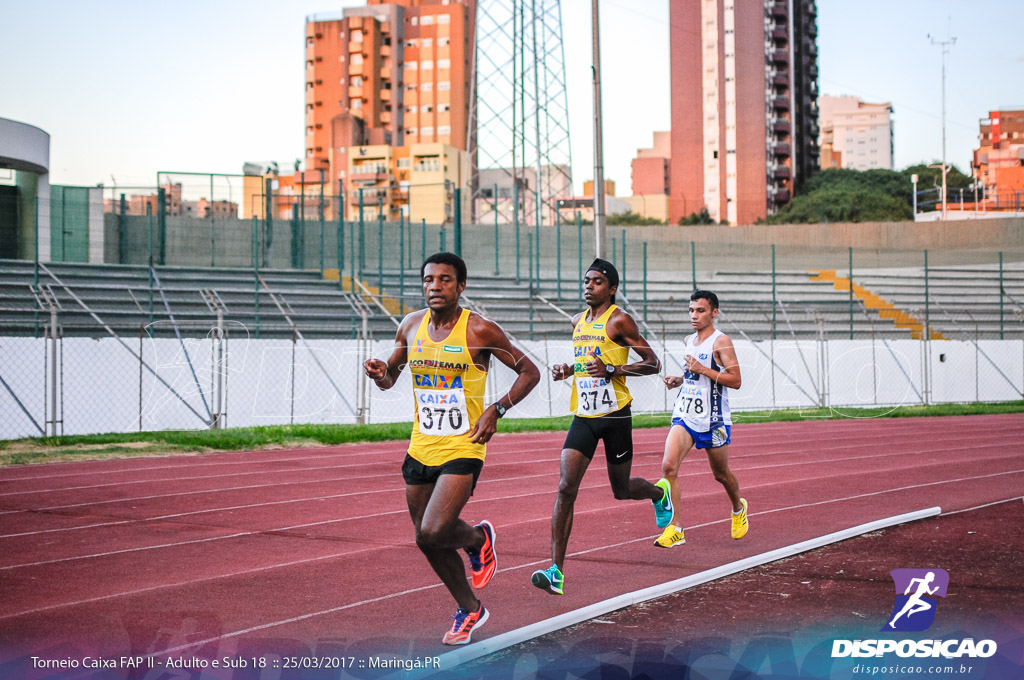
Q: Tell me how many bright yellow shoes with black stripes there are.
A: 2